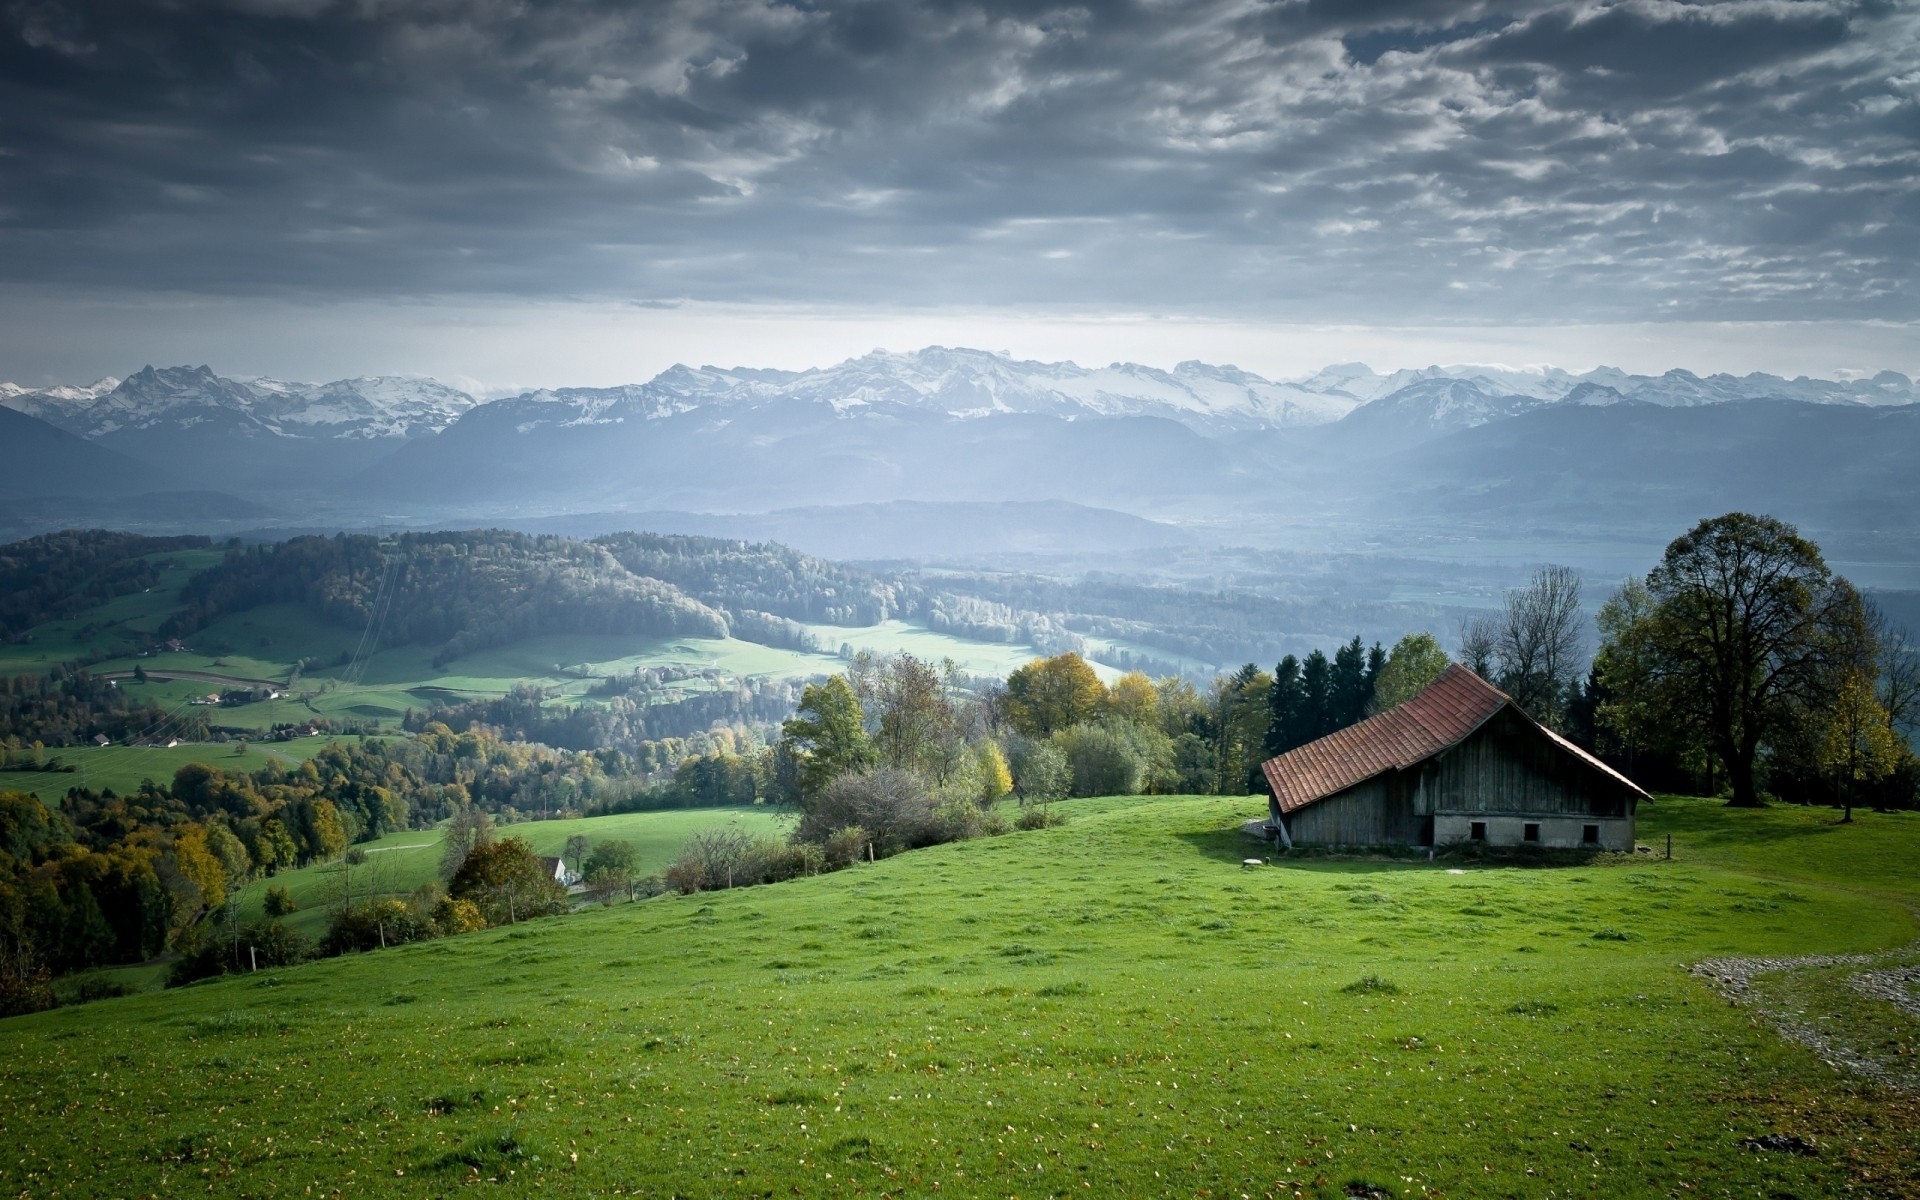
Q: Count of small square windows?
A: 3